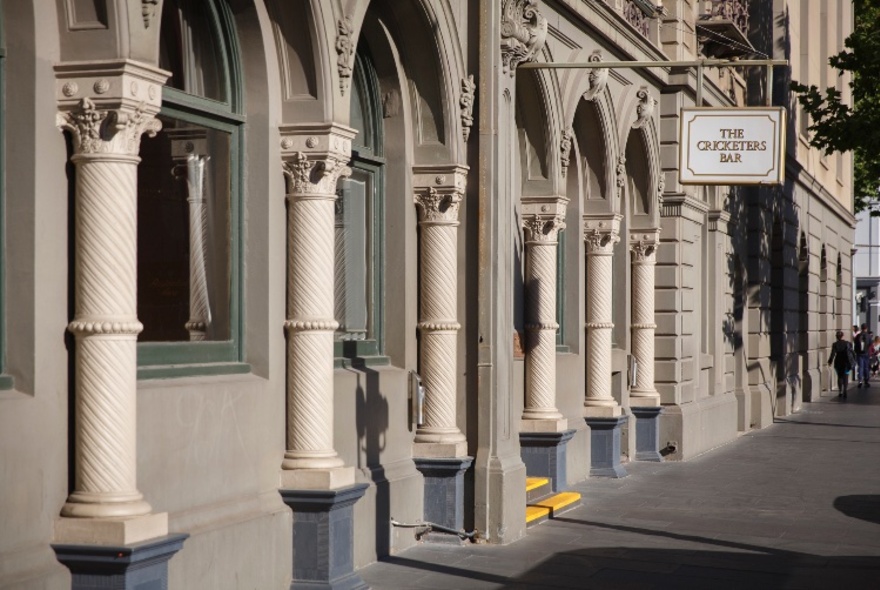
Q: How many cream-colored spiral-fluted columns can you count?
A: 6